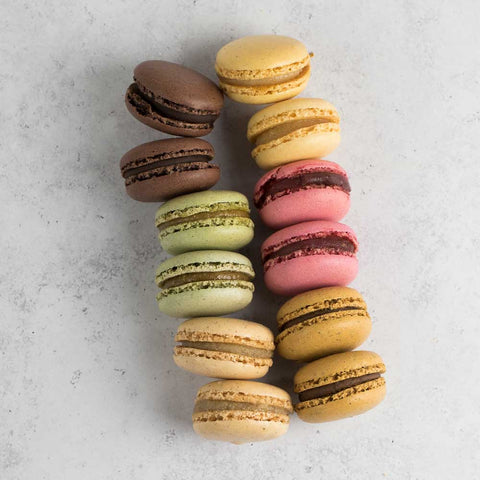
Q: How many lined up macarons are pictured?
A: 12